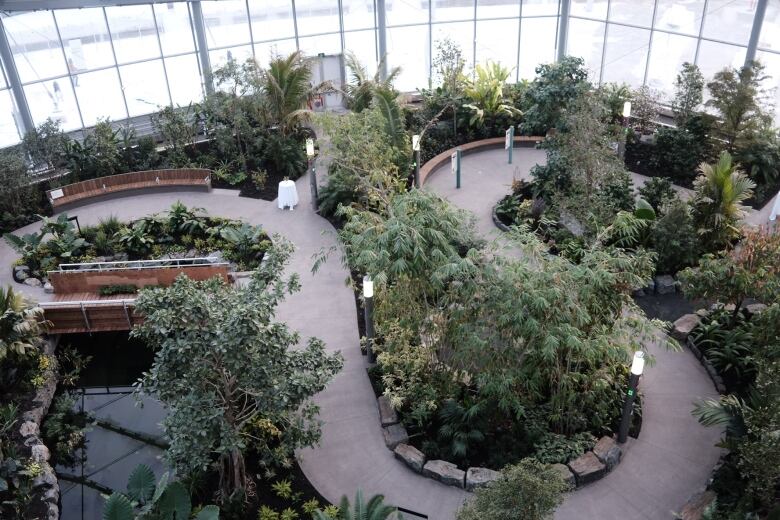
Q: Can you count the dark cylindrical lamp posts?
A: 5